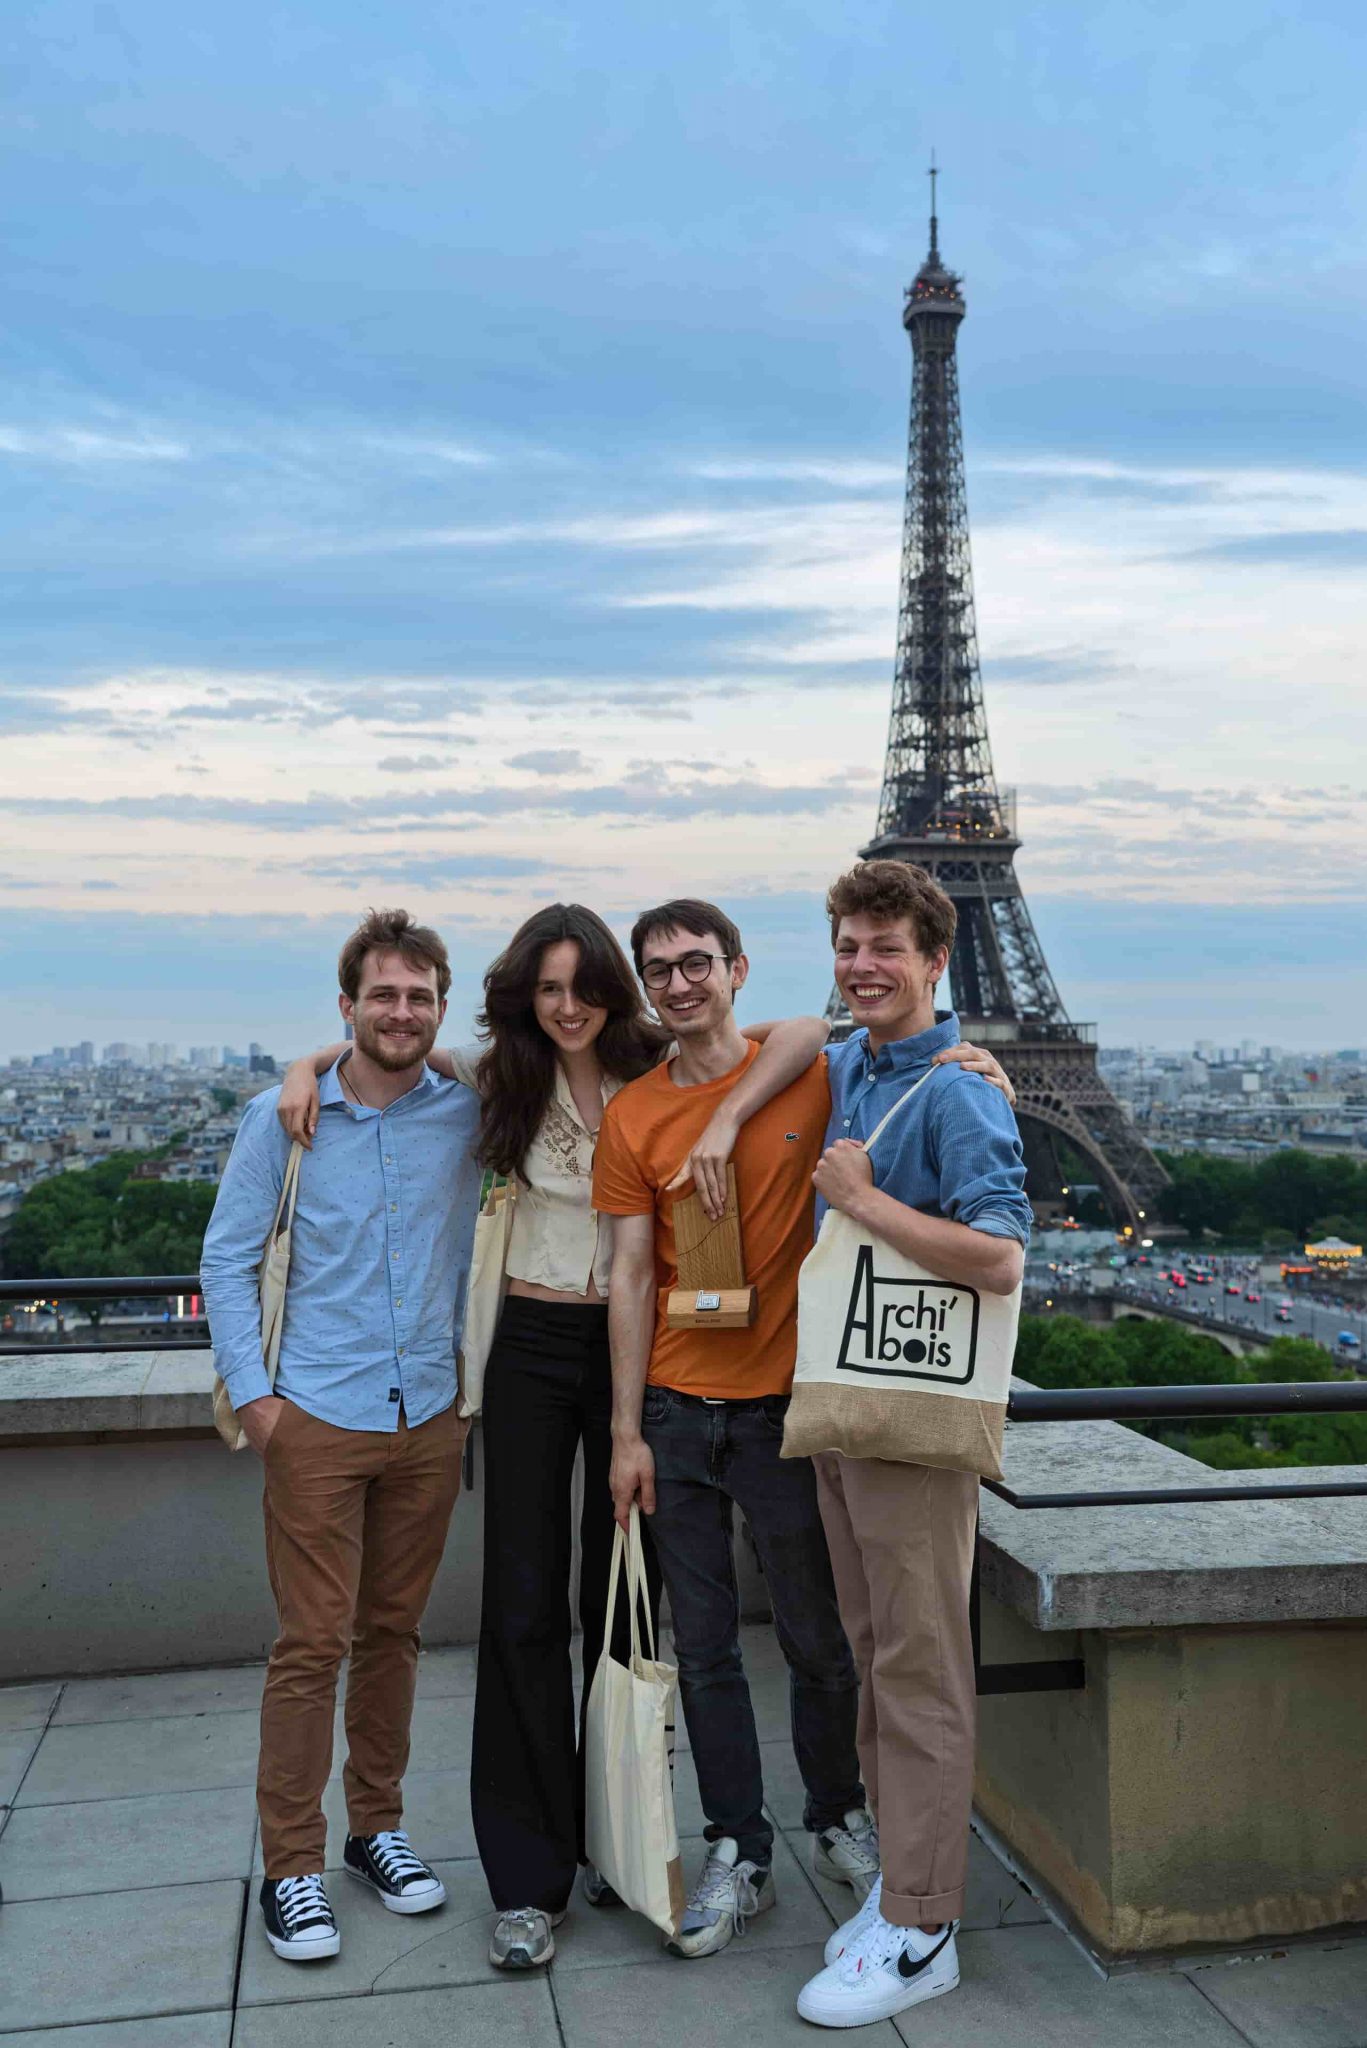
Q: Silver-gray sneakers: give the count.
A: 4